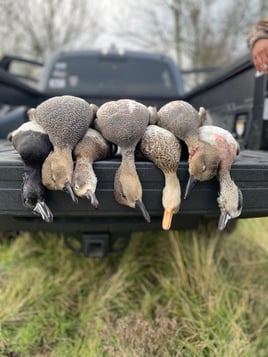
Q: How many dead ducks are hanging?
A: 7